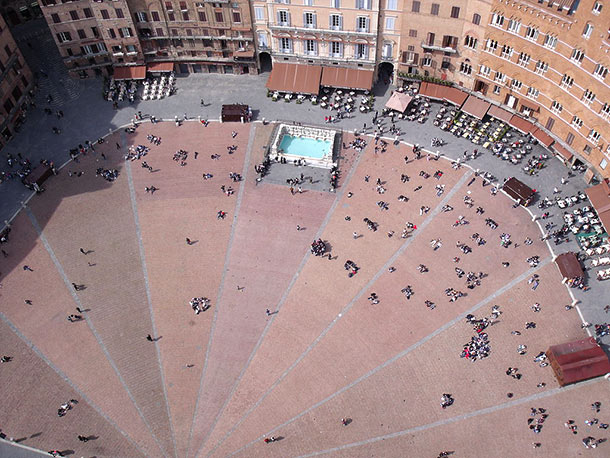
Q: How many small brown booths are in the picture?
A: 4